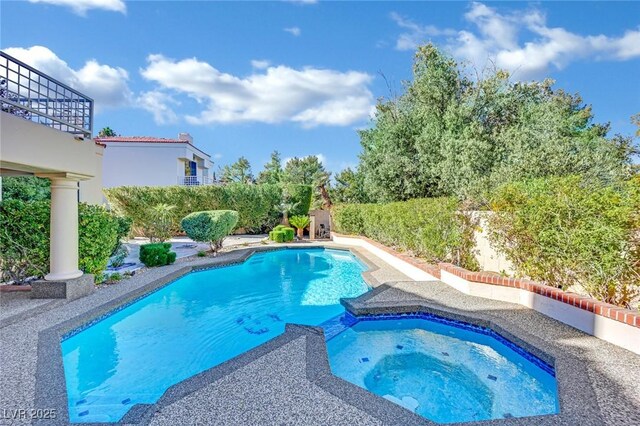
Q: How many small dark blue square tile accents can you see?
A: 8